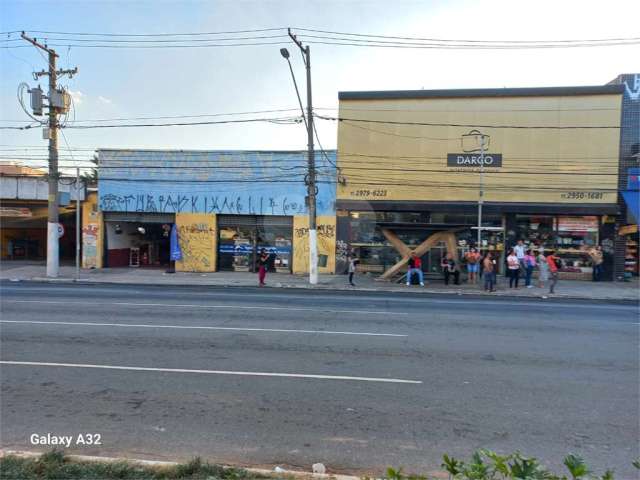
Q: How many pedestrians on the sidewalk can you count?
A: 12